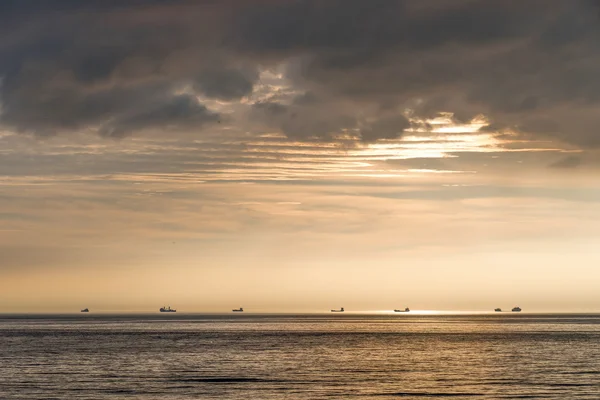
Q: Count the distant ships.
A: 7